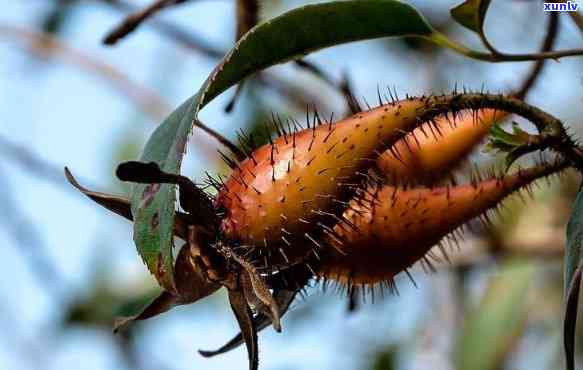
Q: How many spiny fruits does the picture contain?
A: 3